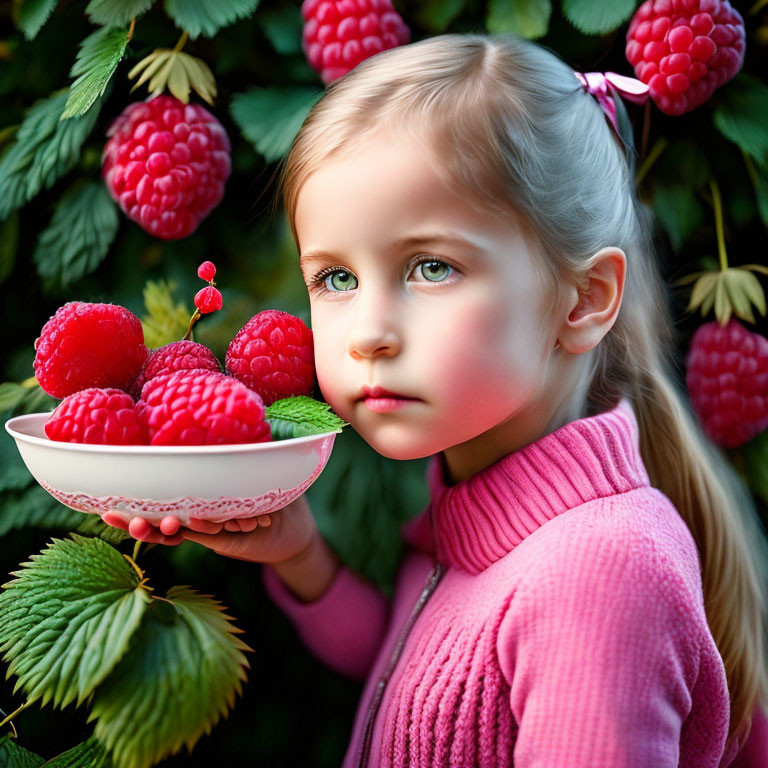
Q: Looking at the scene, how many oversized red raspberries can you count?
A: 9